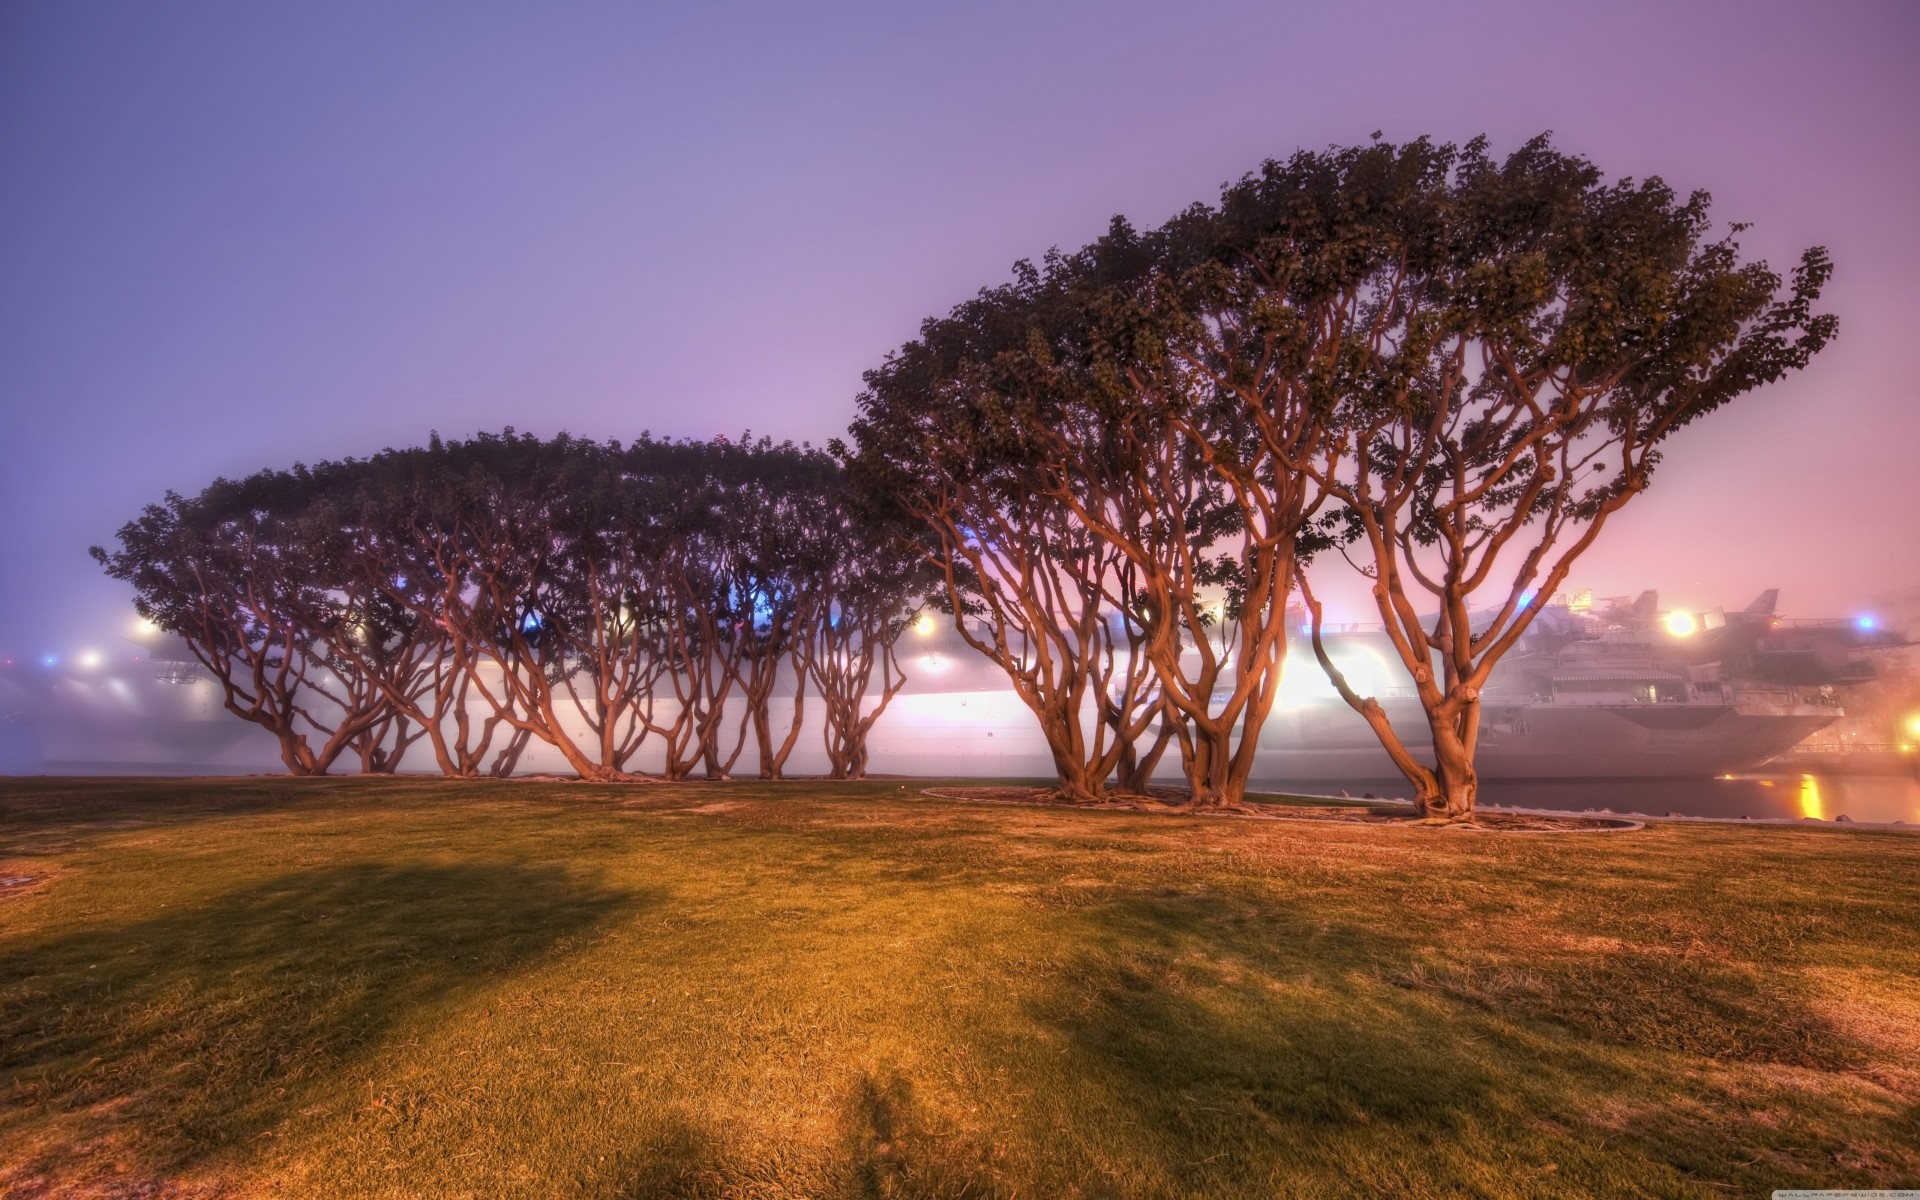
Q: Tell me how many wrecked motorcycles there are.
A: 0